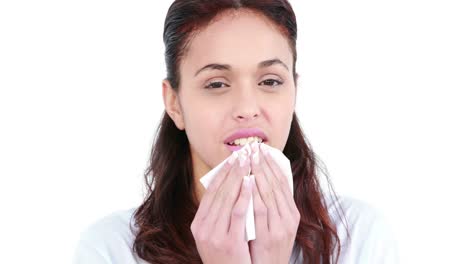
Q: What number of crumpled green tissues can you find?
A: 0